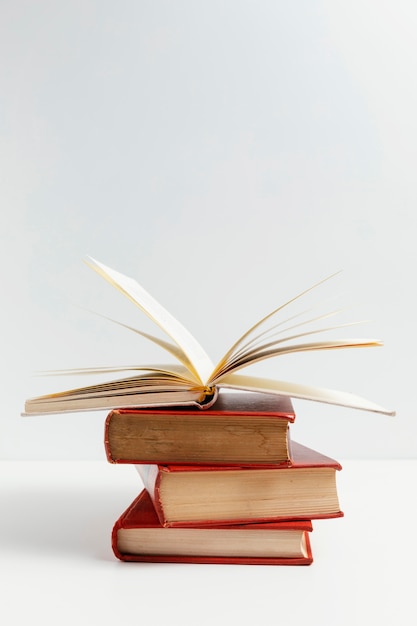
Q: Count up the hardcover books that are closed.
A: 3